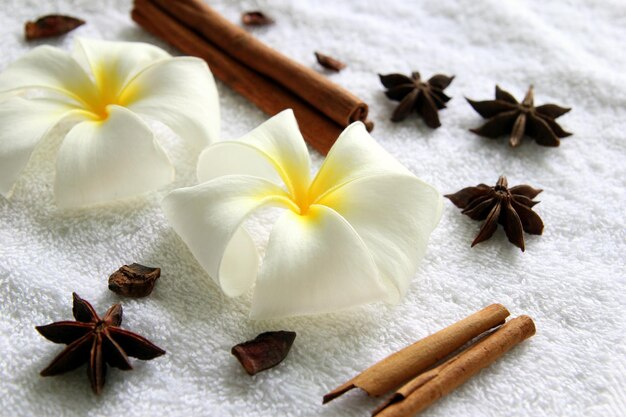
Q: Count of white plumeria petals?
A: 10